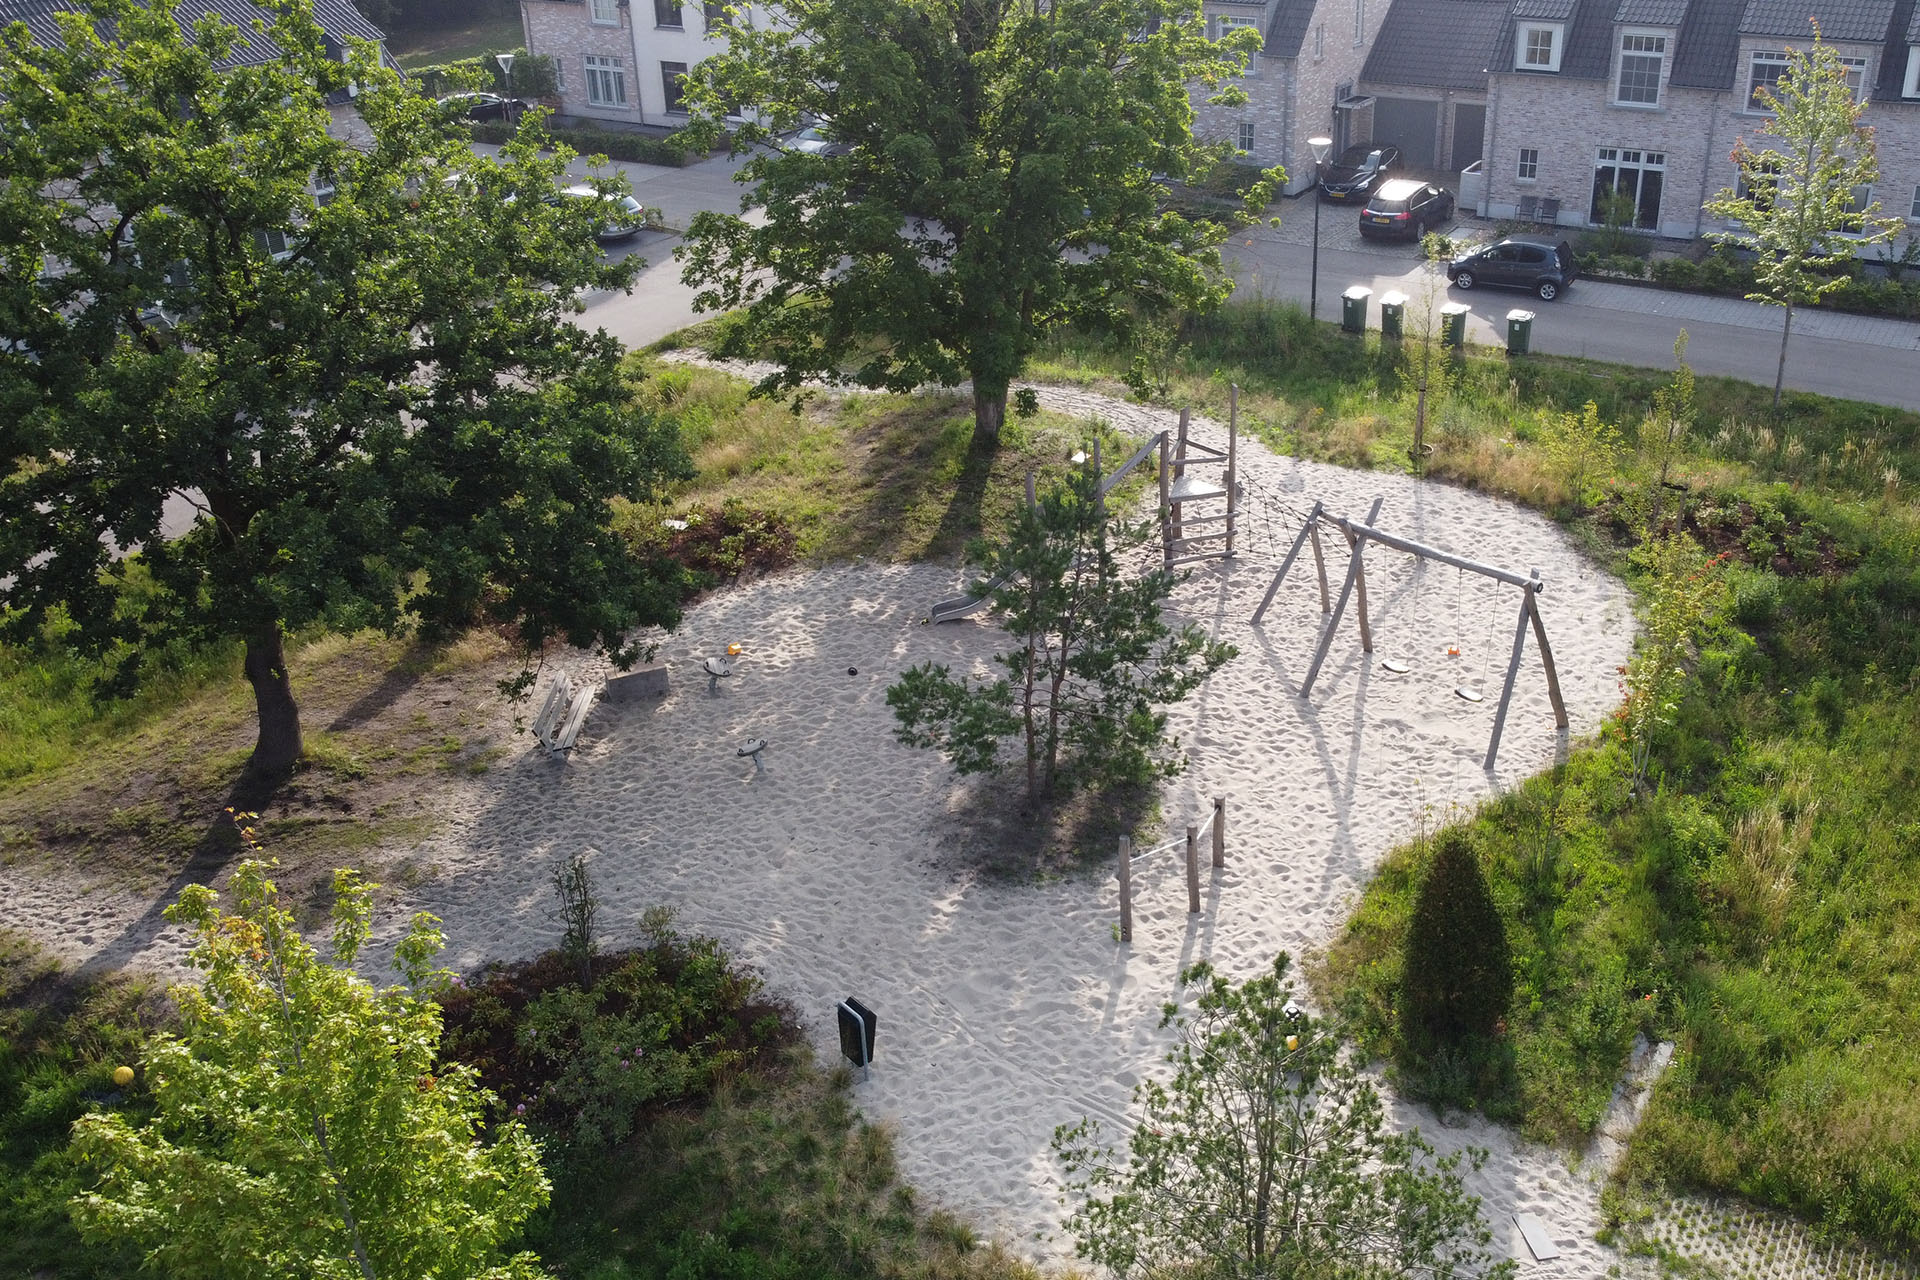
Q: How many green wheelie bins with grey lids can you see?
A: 4